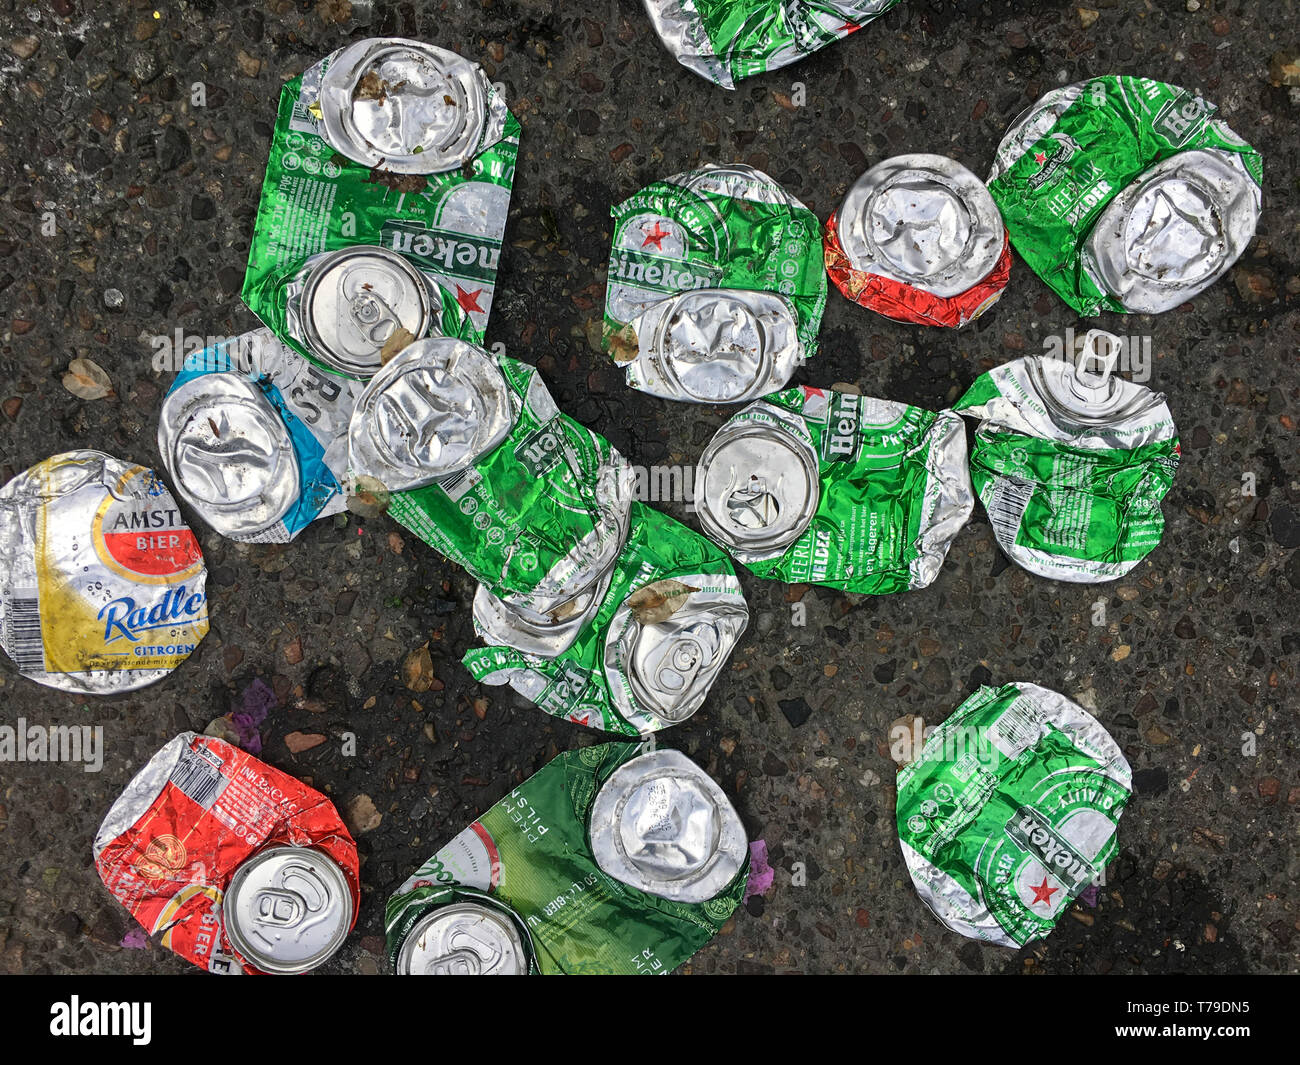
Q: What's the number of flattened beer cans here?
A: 14